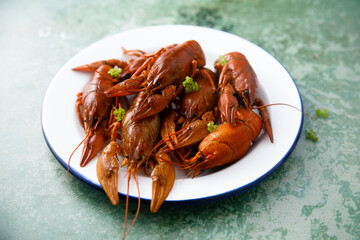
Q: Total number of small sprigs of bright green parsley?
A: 7